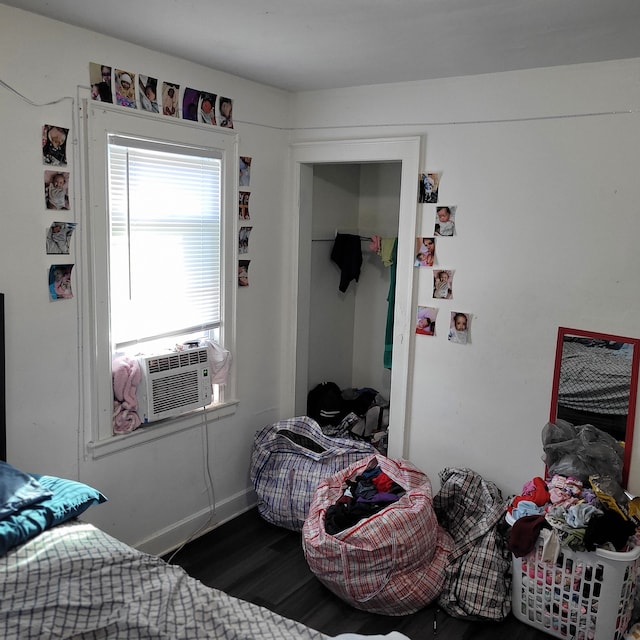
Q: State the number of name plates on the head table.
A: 0